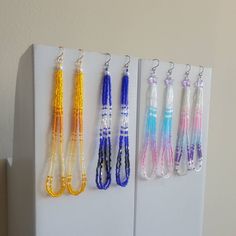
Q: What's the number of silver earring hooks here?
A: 6